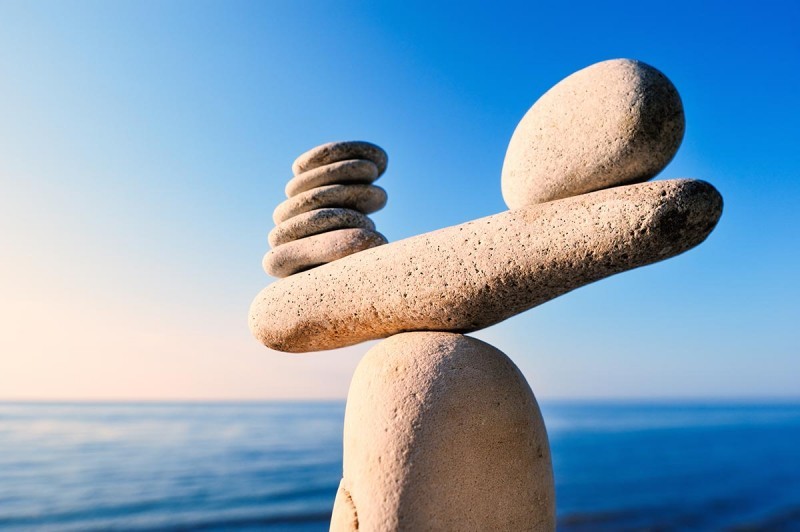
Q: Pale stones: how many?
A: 8